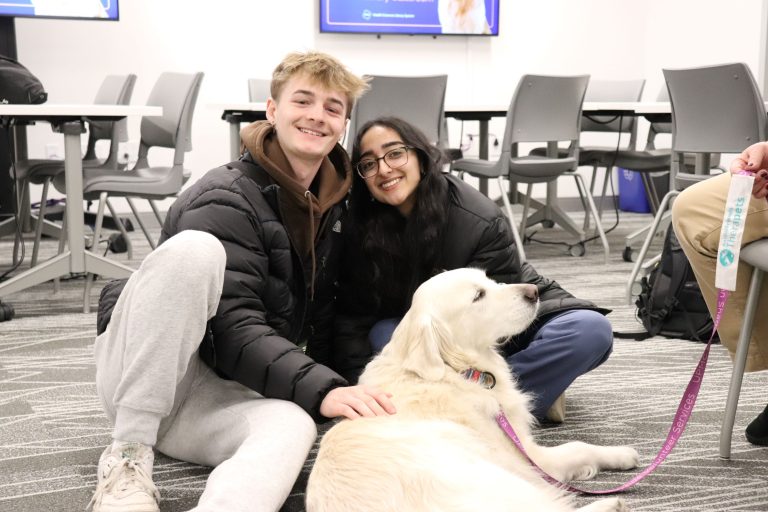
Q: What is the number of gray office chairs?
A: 9